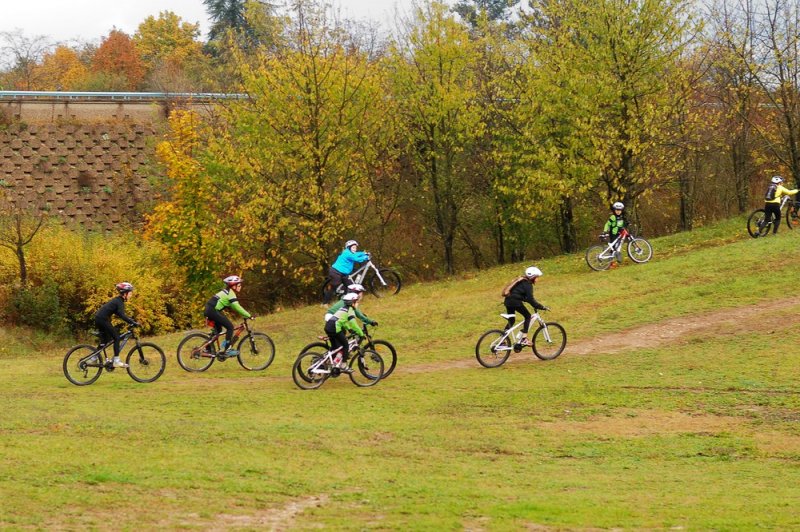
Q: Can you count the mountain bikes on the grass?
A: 8